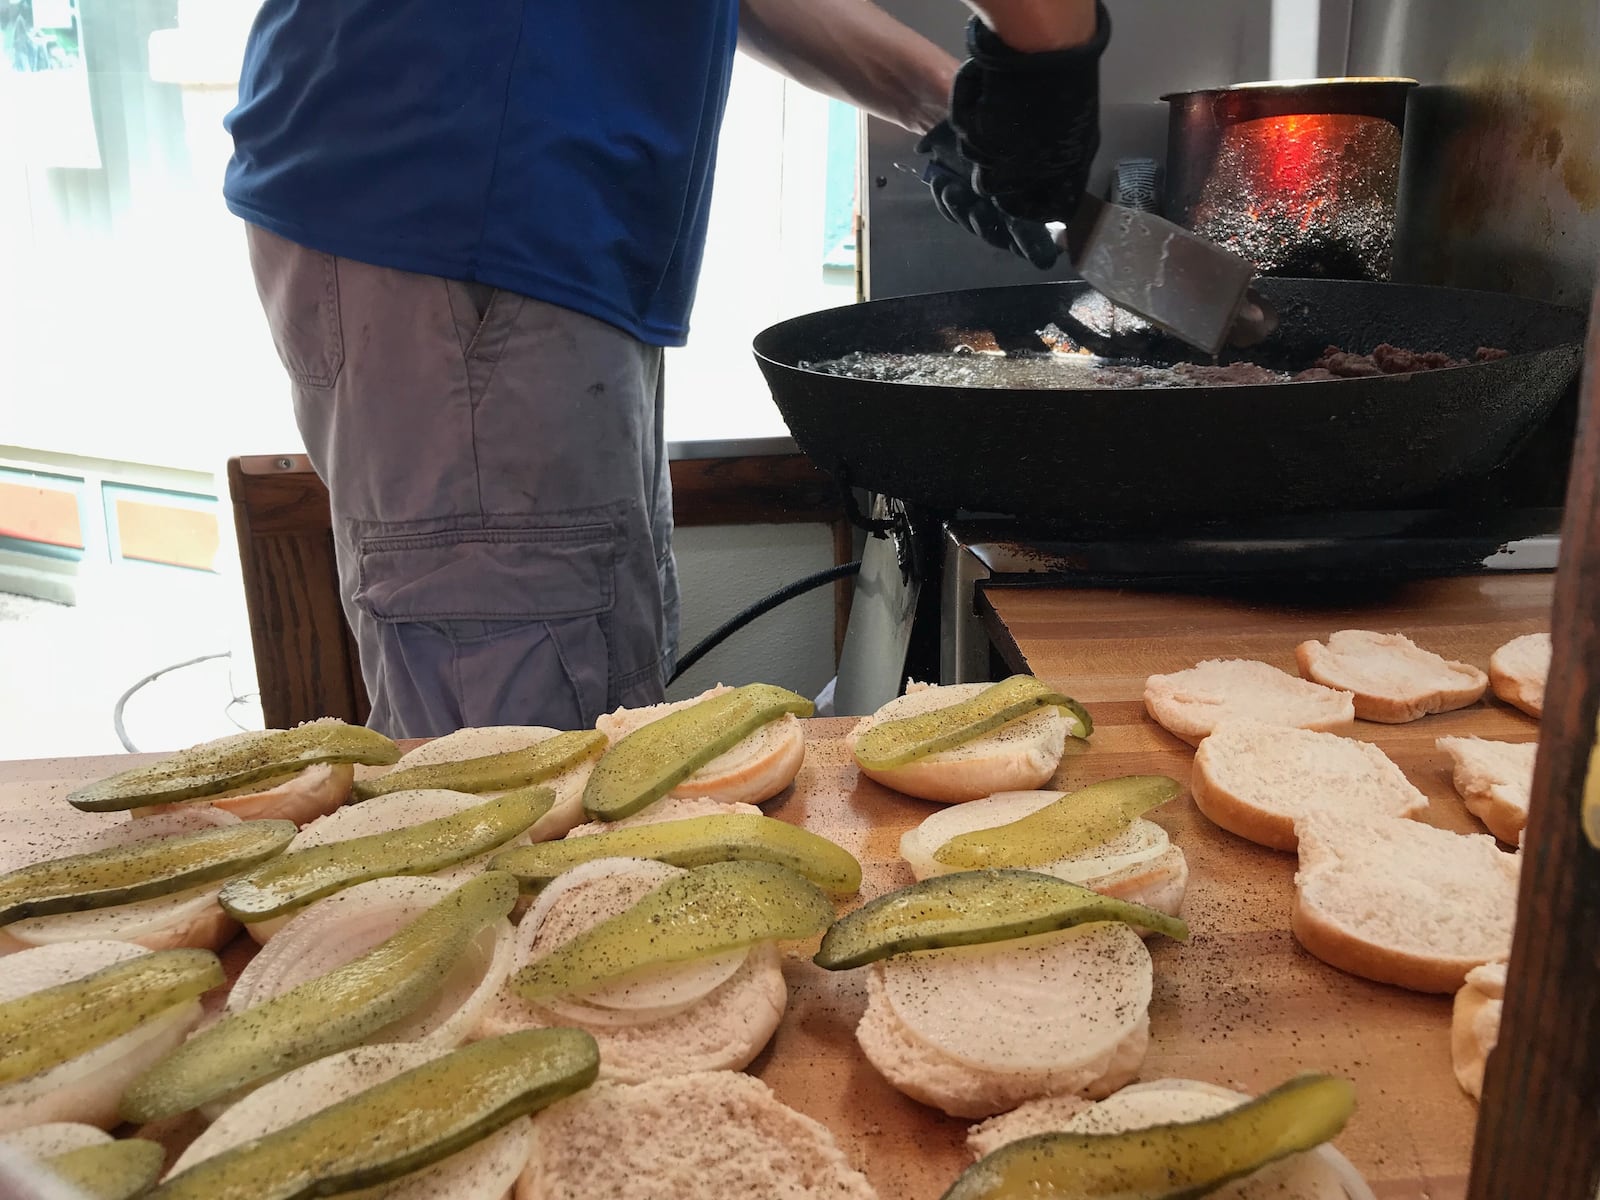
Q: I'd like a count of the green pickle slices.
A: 15